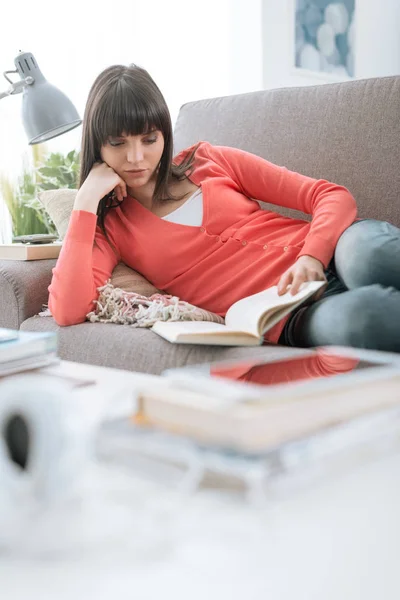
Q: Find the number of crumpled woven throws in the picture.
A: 1